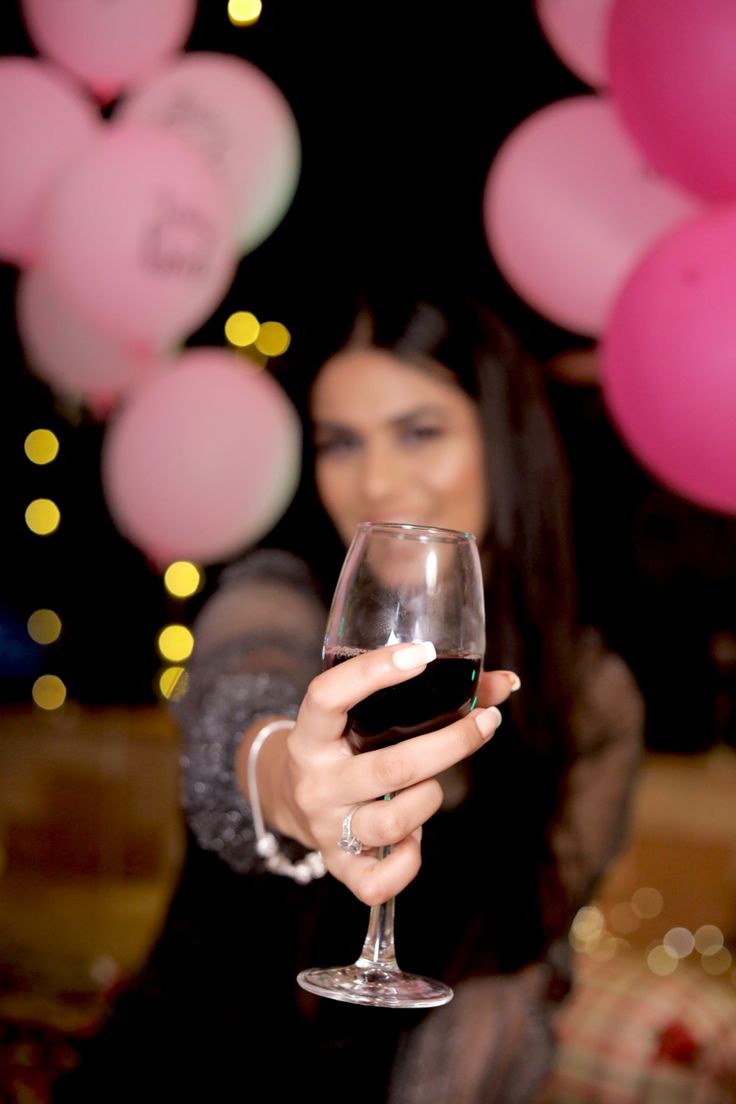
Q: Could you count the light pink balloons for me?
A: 8